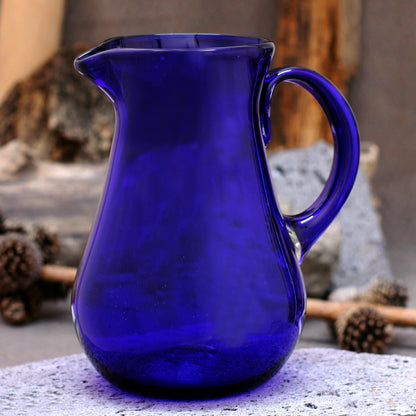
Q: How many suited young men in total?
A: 0